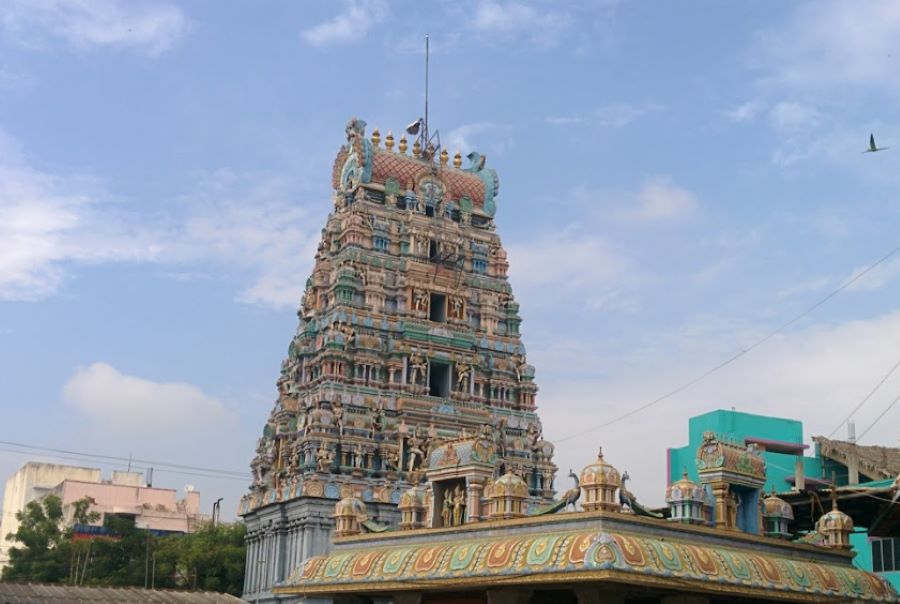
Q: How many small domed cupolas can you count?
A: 7